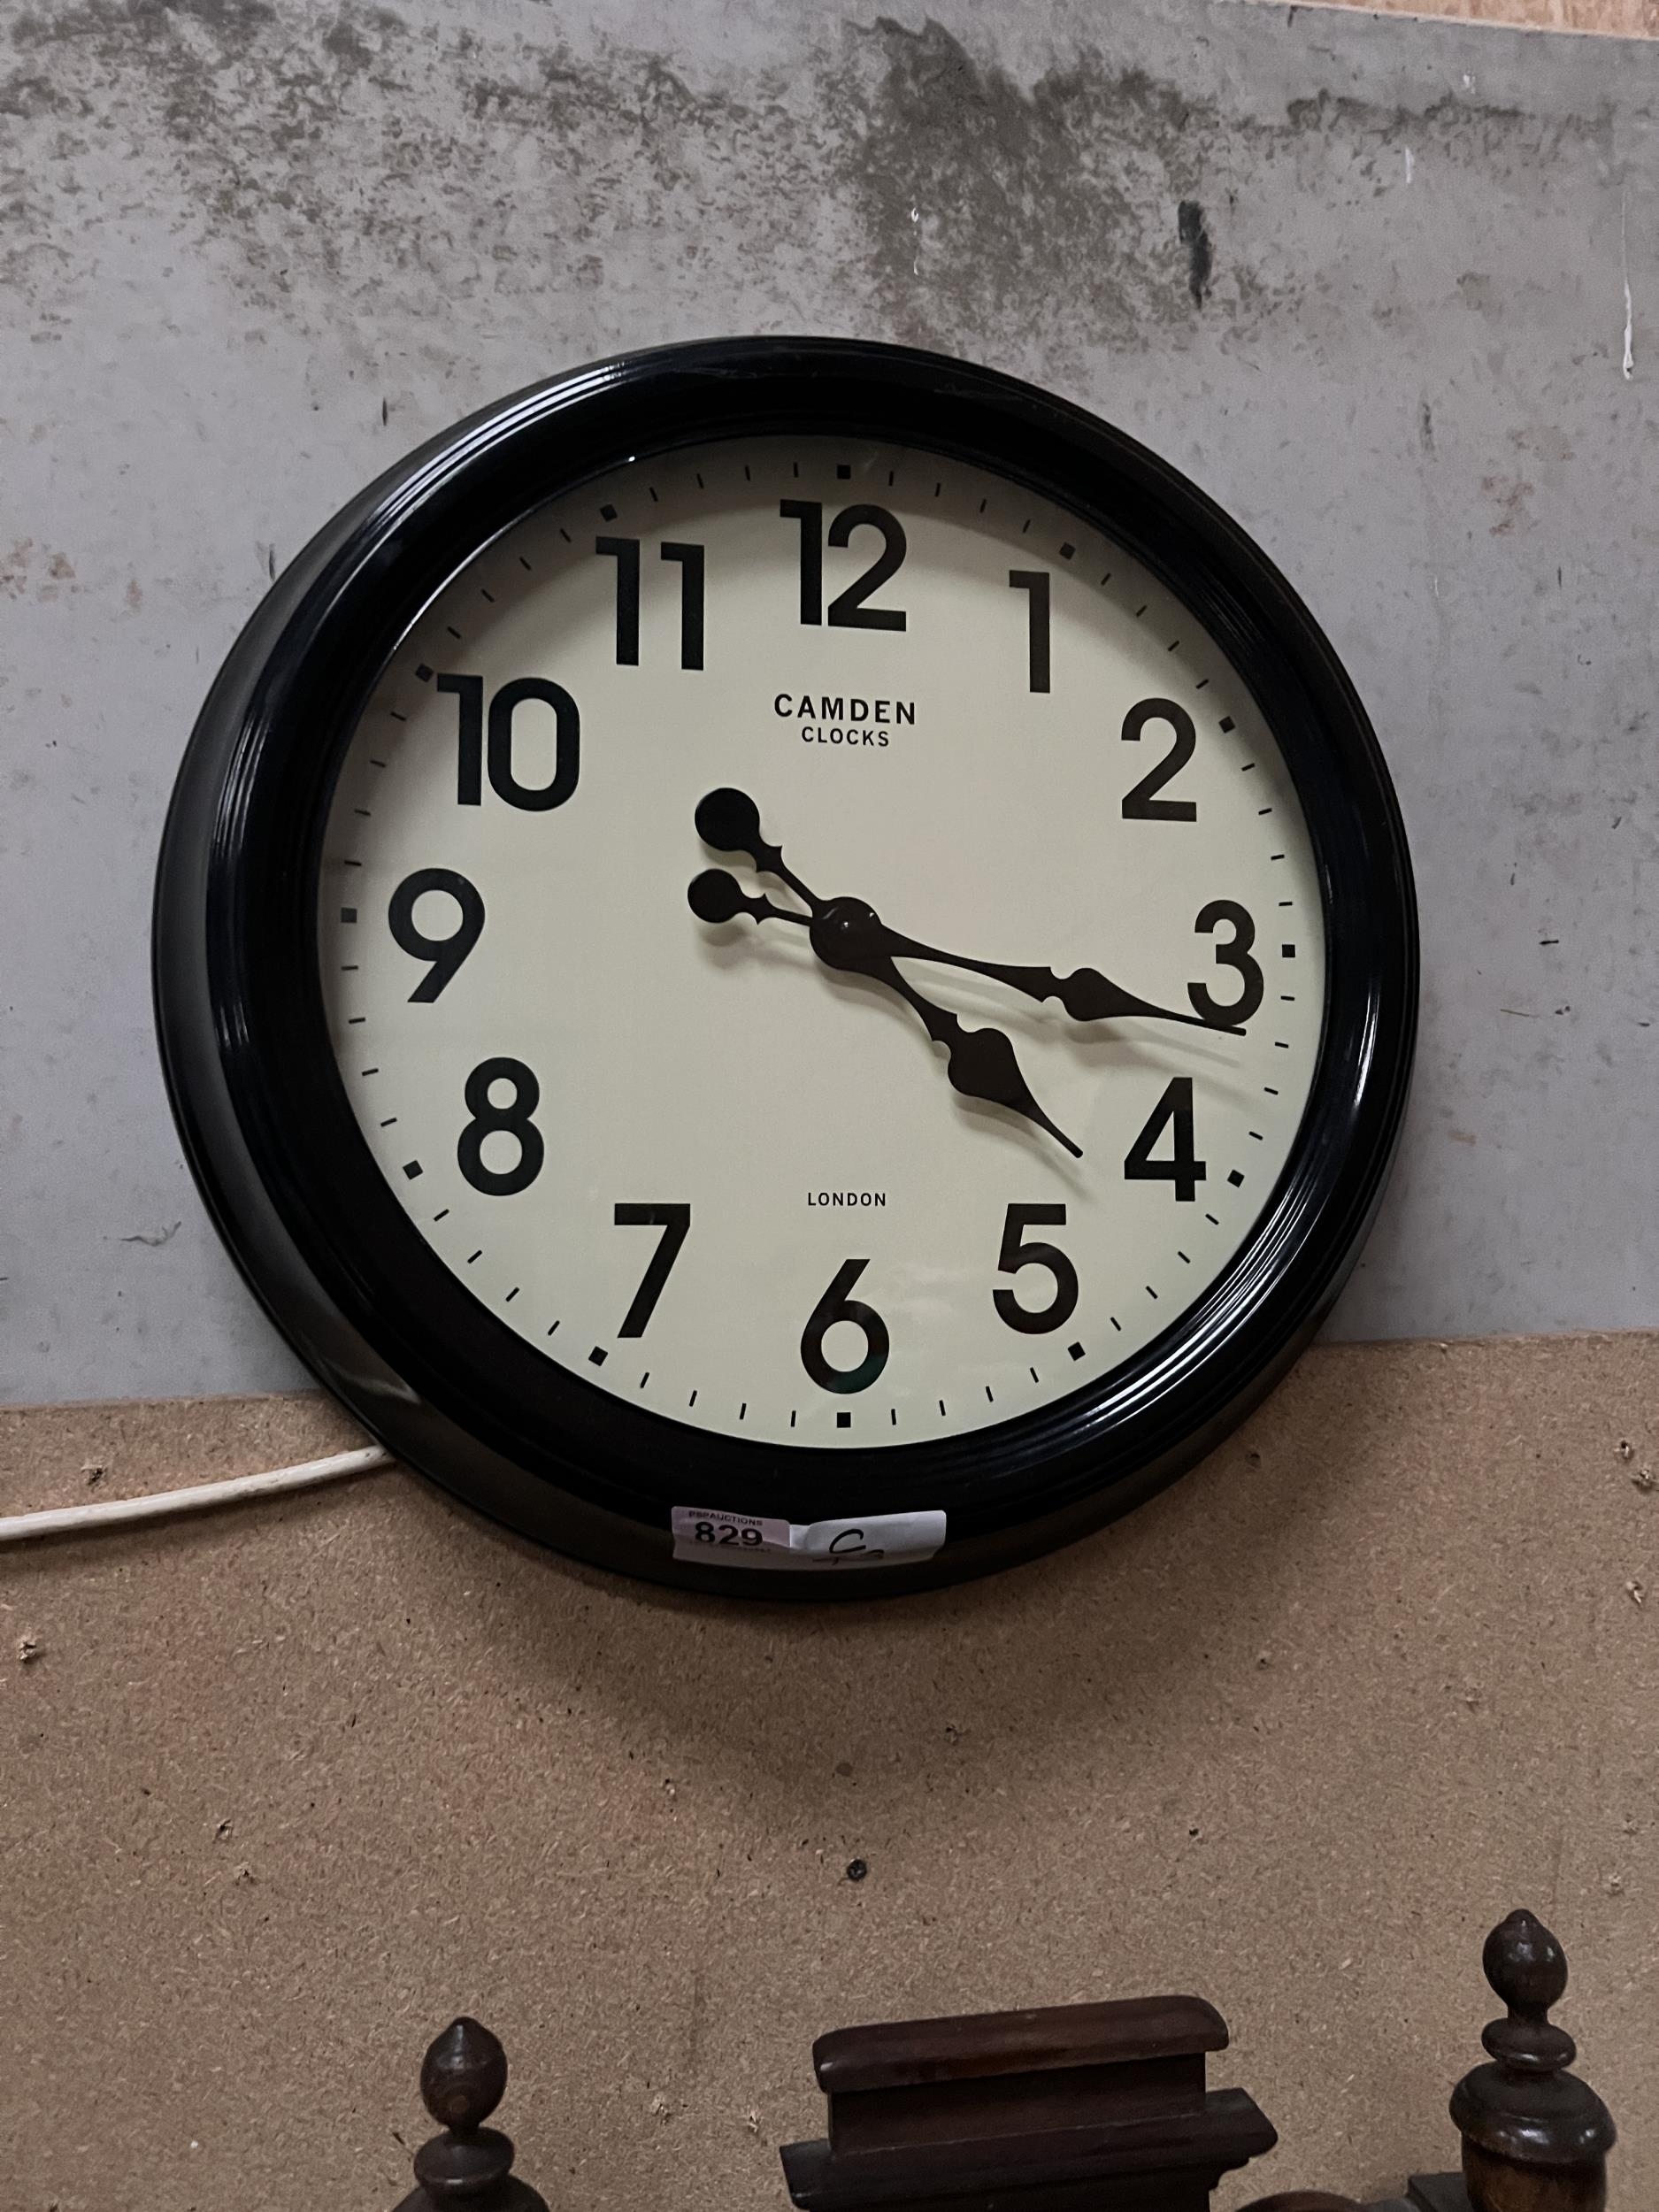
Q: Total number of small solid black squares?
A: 12